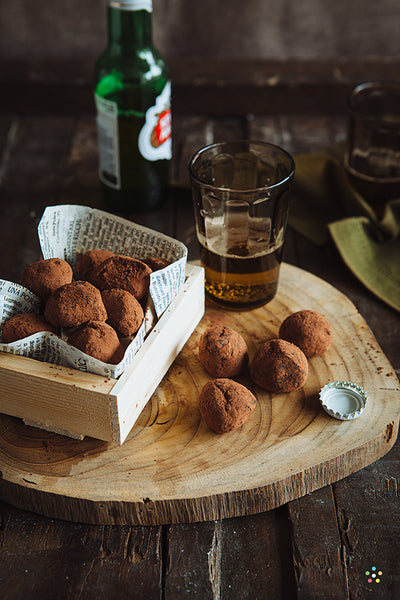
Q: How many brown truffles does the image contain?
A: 12